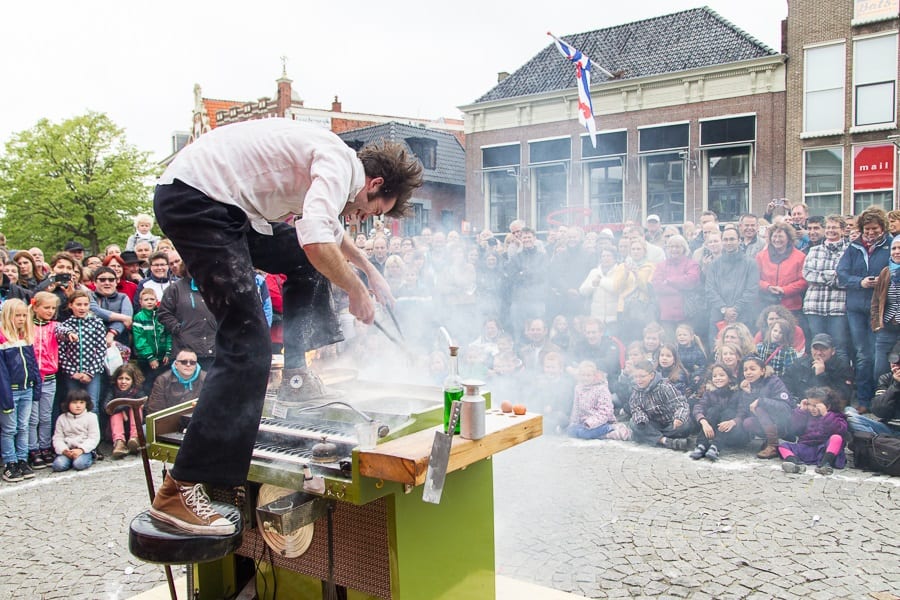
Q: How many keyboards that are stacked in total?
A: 2